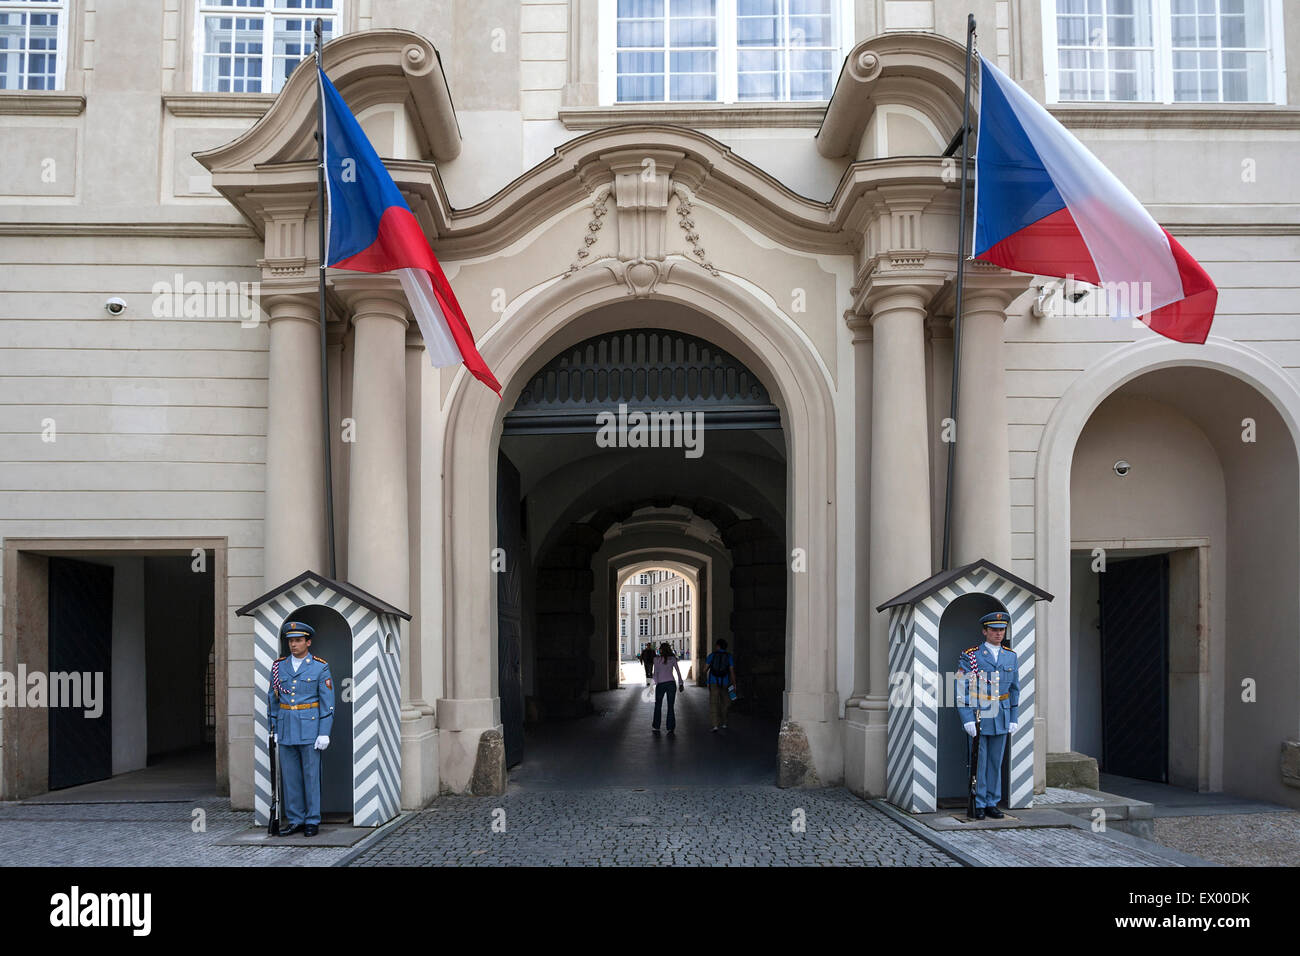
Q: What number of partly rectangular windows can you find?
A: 4